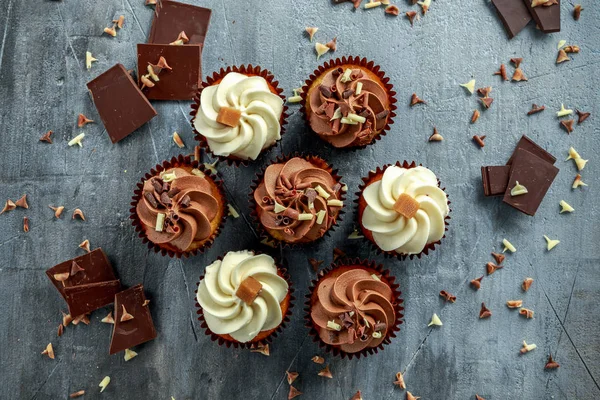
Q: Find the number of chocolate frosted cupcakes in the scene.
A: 4